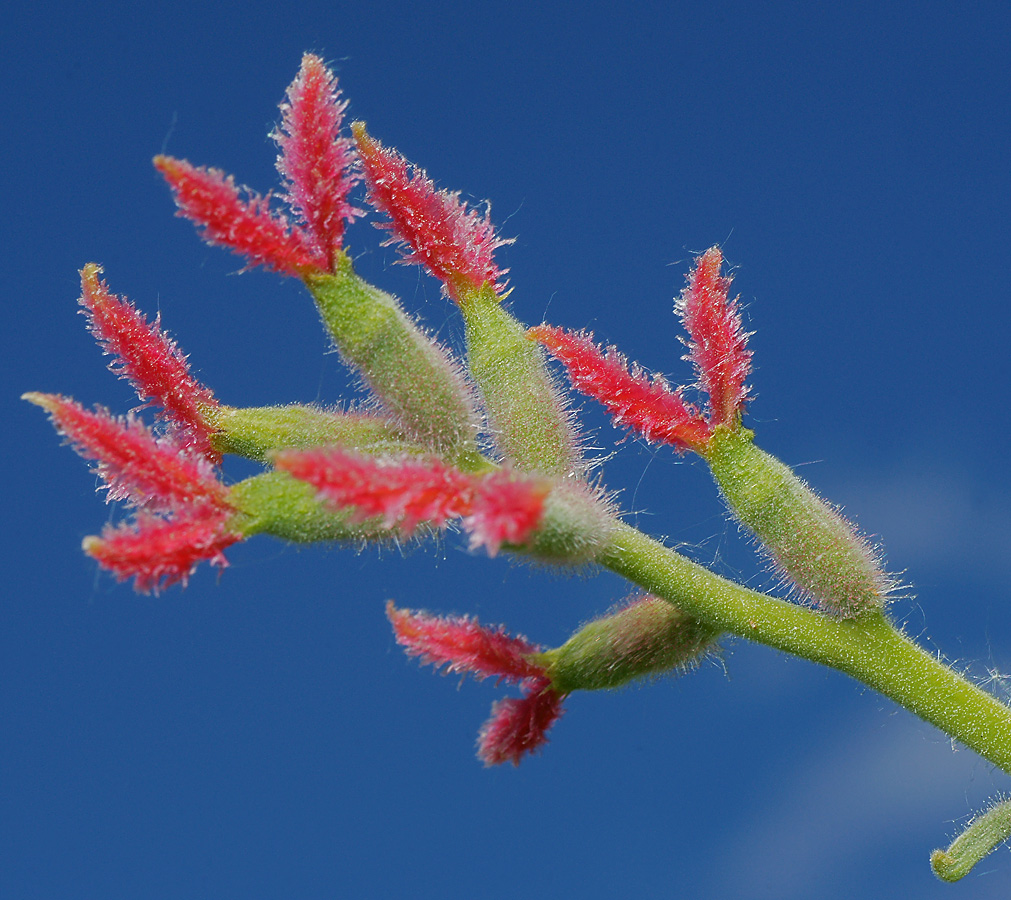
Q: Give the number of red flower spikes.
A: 12